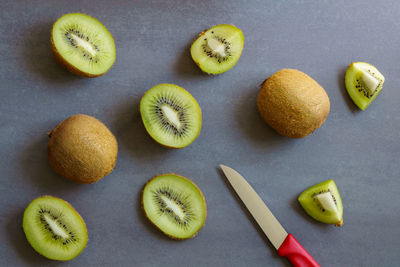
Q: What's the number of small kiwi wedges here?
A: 2